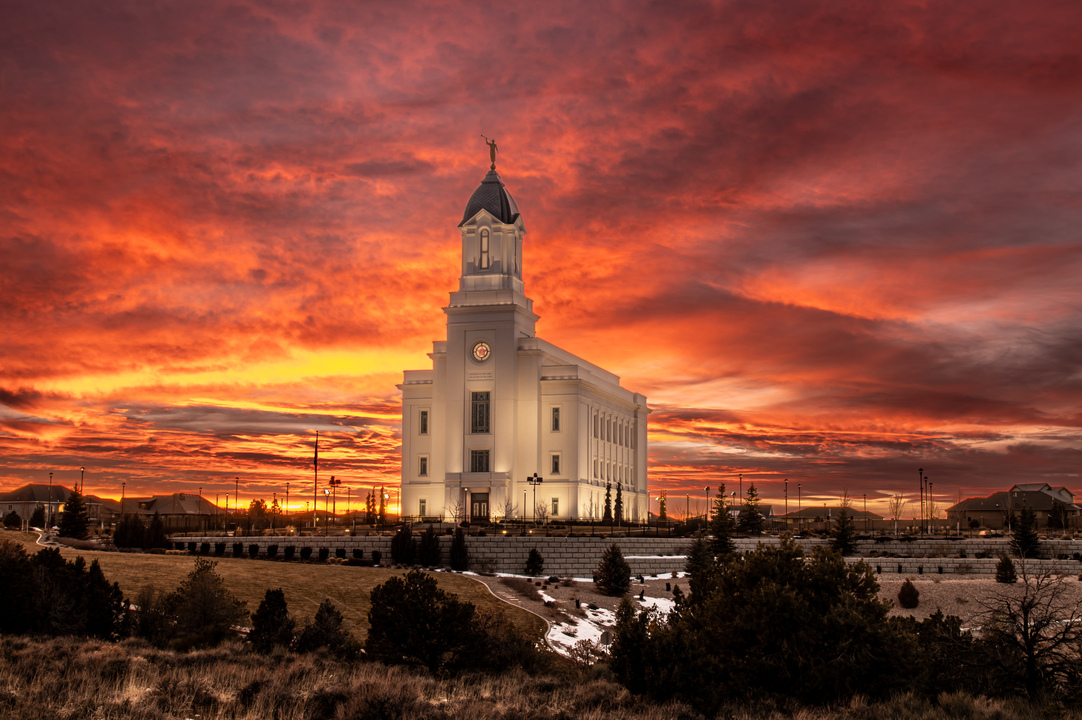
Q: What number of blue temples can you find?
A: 0